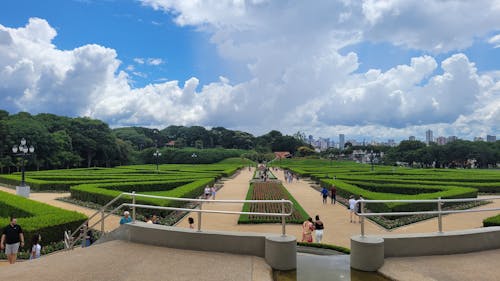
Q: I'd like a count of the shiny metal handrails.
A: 2